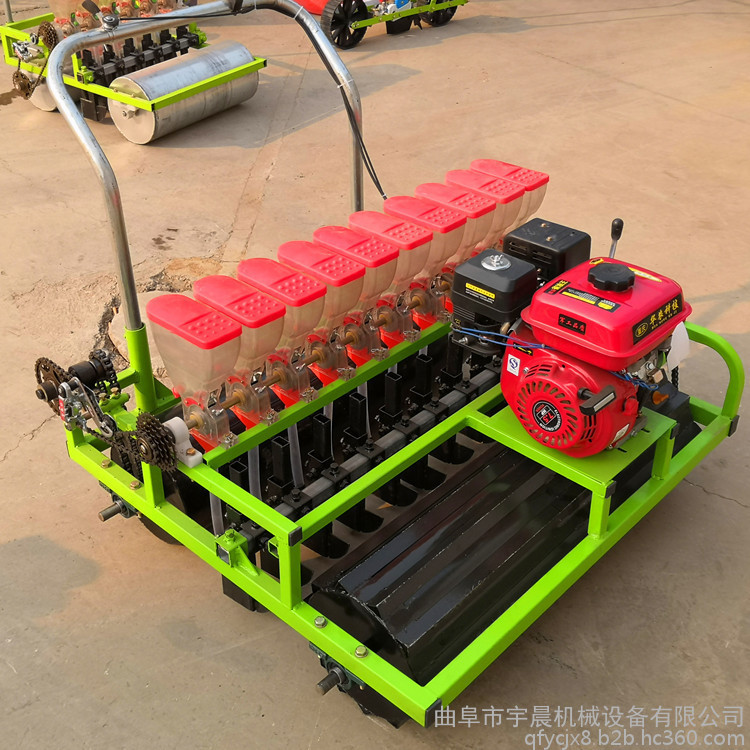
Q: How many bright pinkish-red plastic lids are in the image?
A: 10